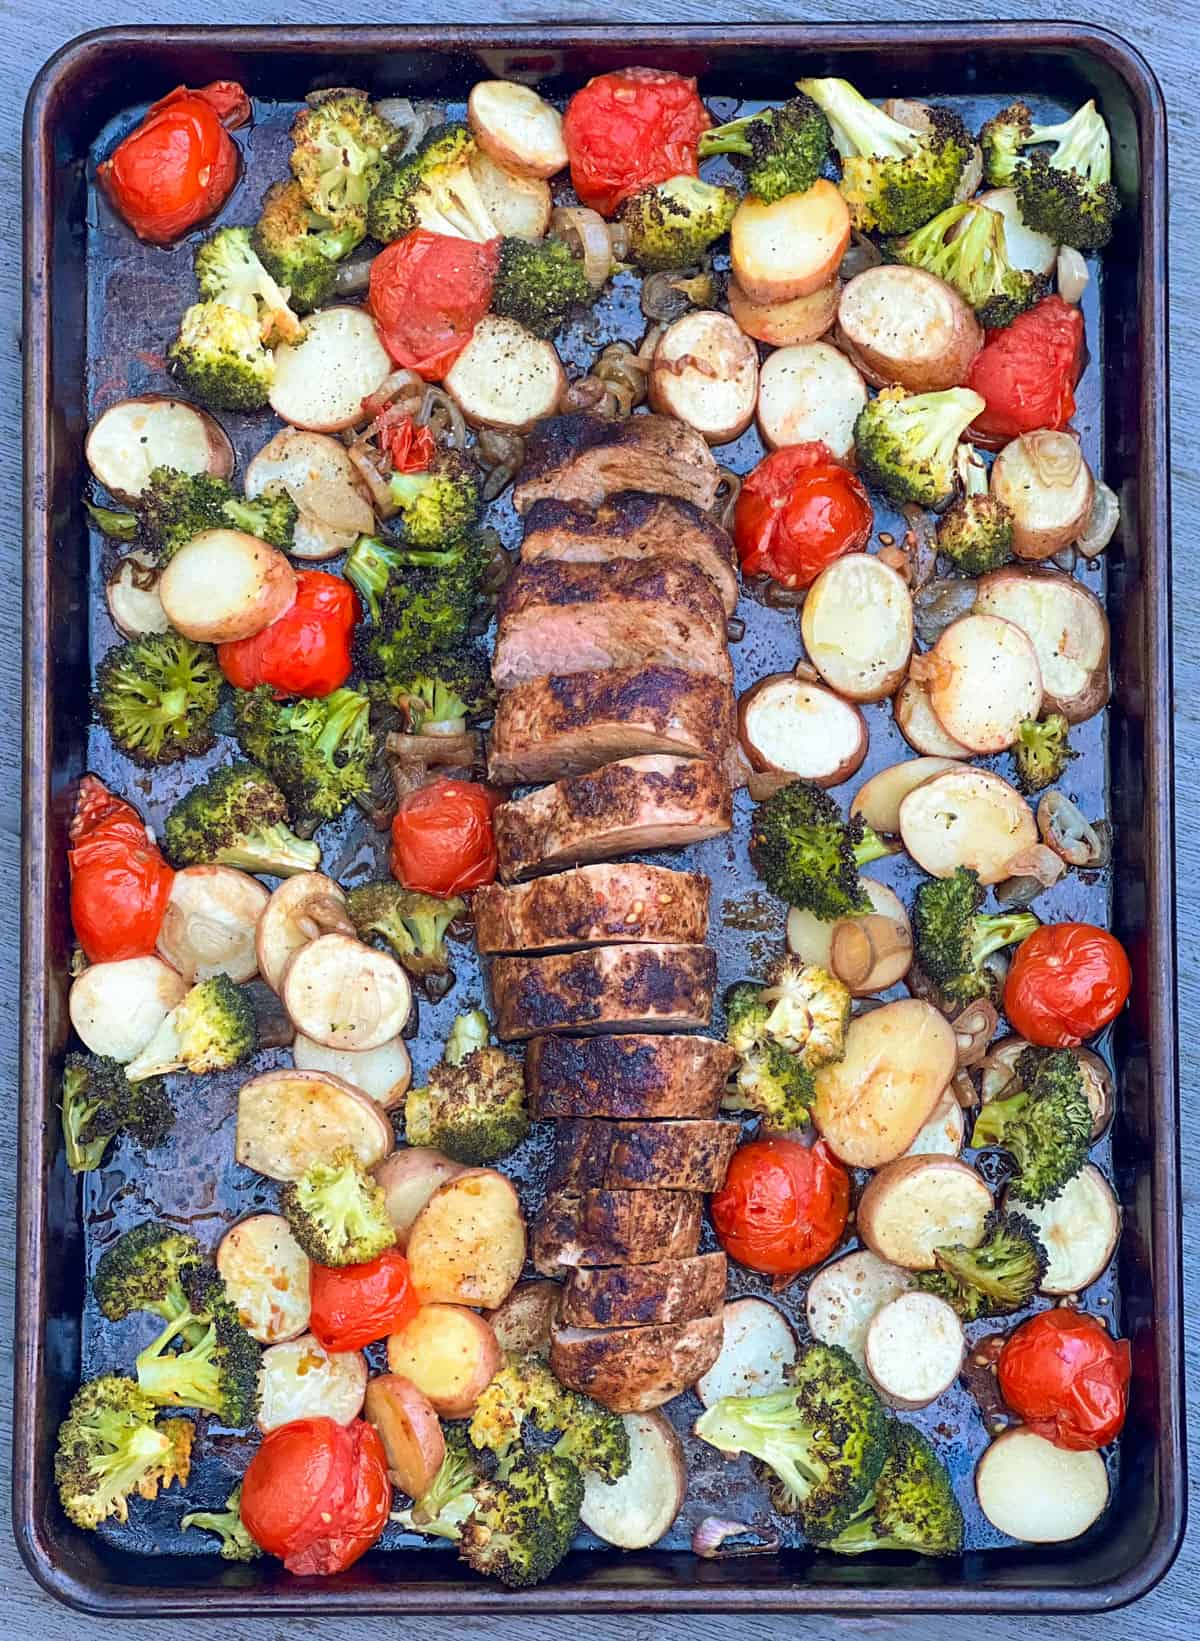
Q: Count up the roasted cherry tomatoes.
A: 13